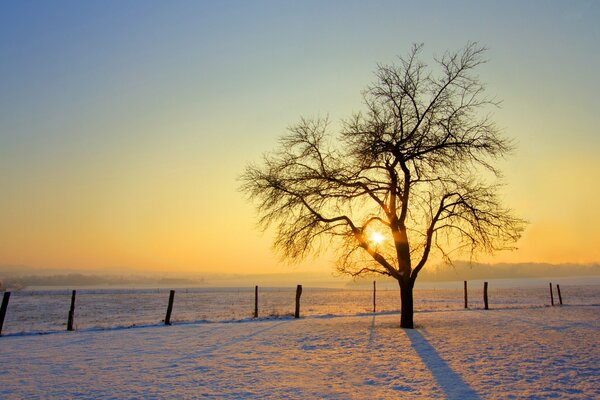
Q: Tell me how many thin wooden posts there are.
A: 10